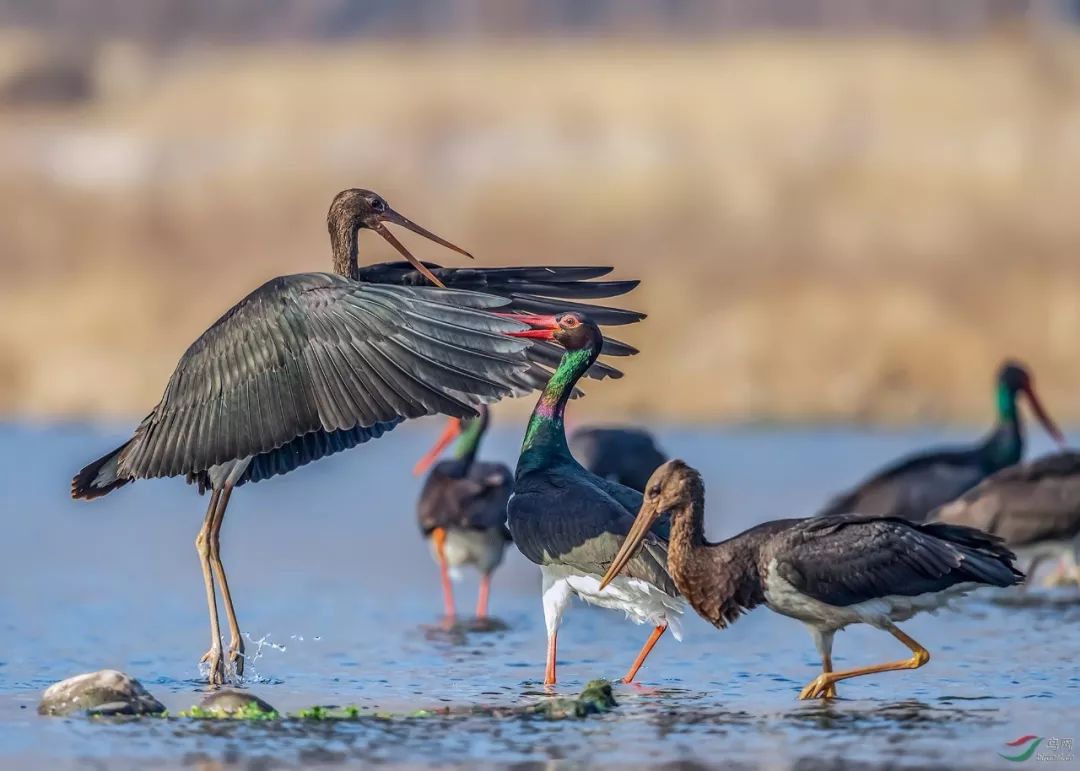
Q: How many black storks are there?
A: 7